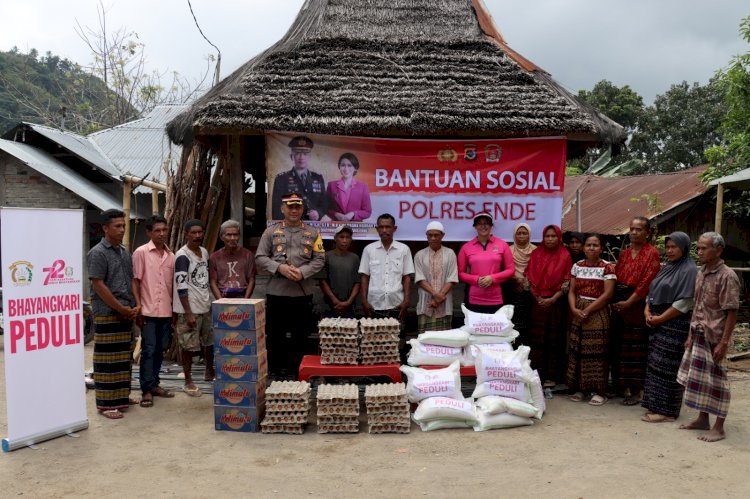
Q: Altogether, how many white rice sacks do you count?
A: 13